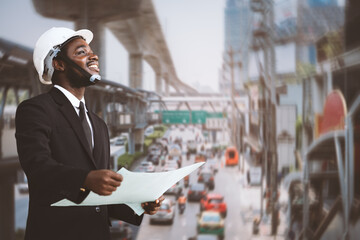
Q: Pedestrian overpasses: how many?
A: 1